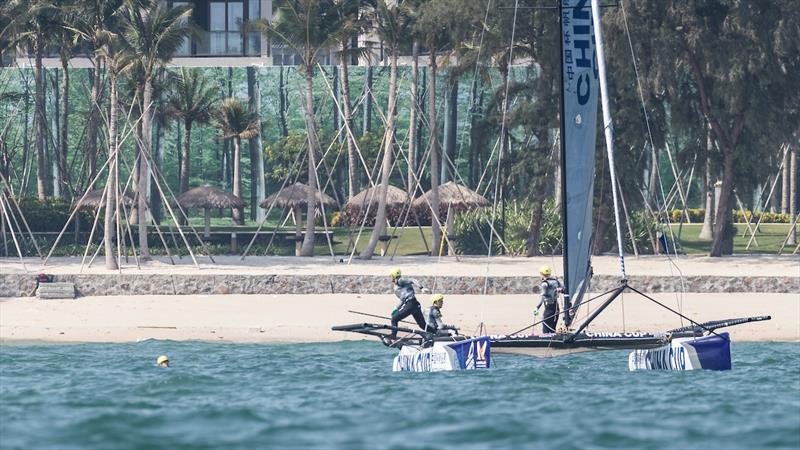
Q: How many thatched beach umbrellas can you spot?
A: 5